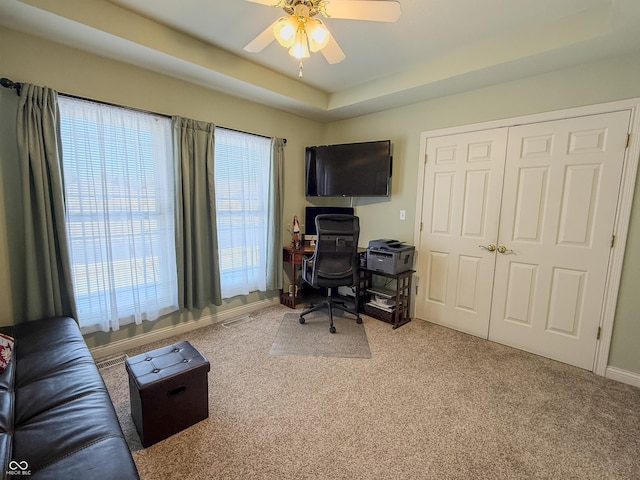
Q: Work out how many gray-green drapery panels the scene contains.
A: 3